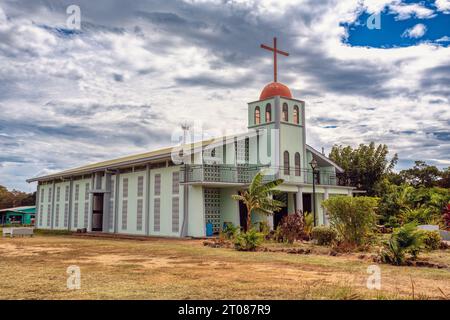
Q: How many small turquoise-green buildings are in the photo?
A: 1